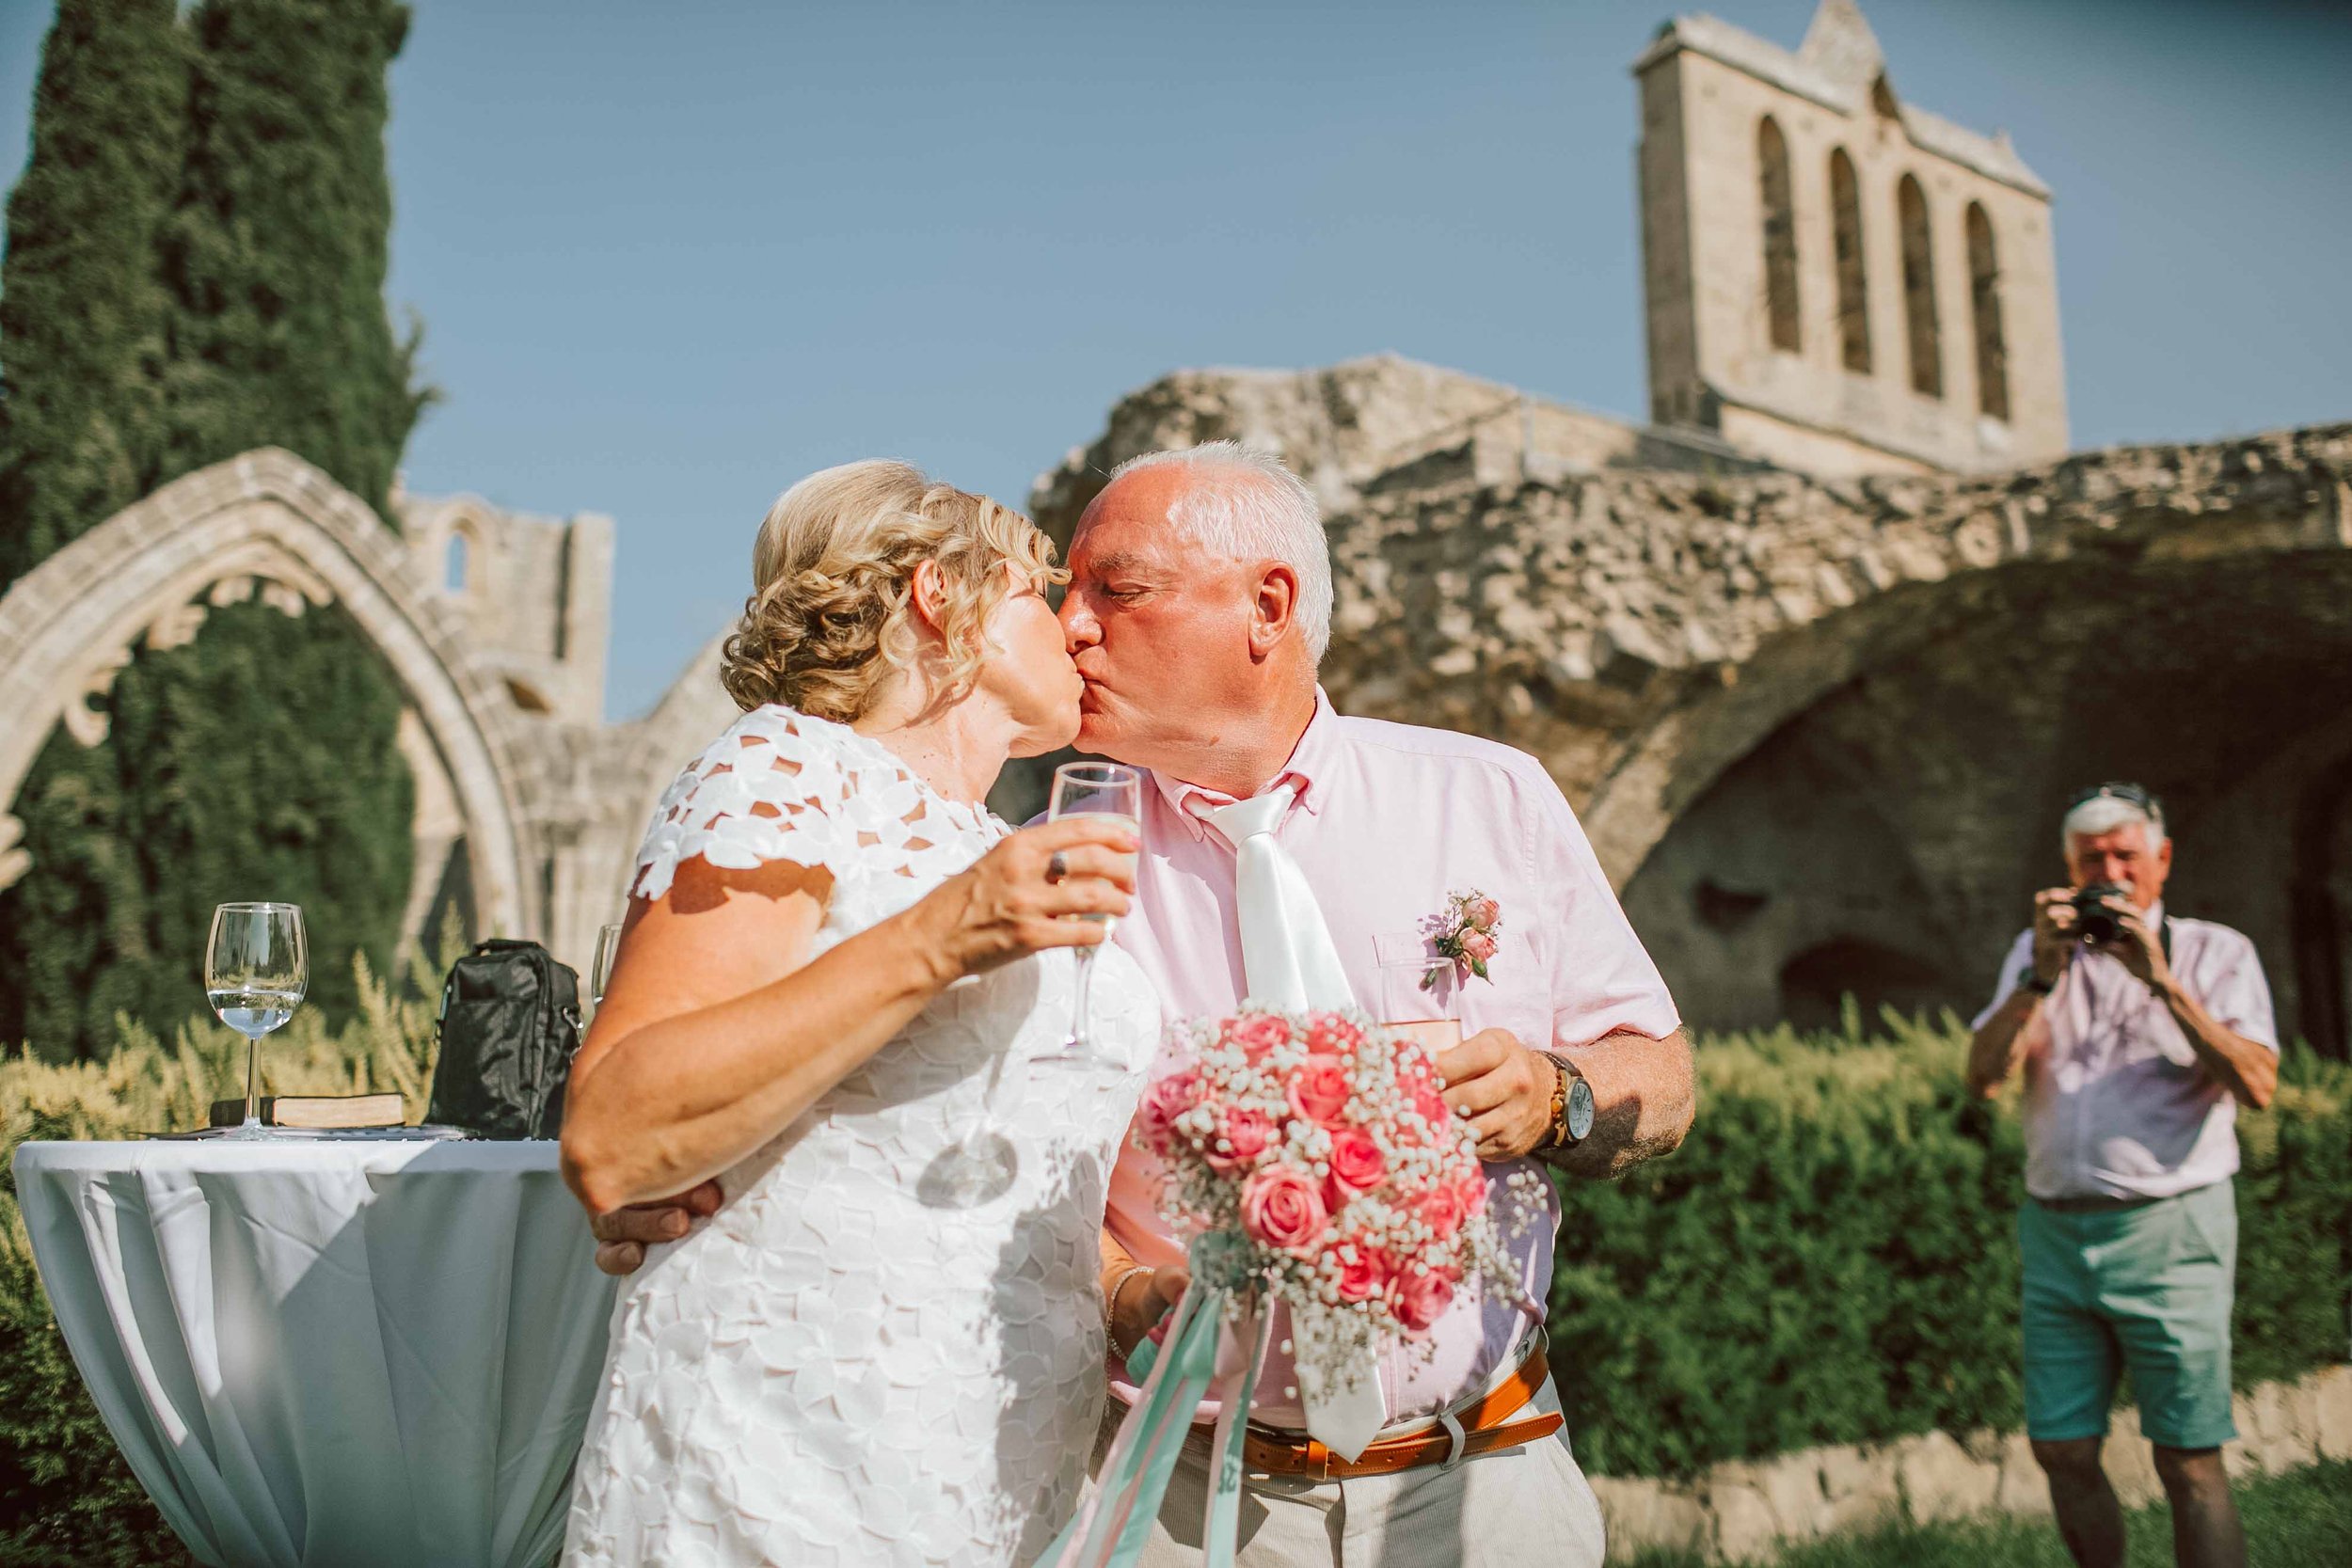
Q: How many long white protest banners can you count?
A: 0